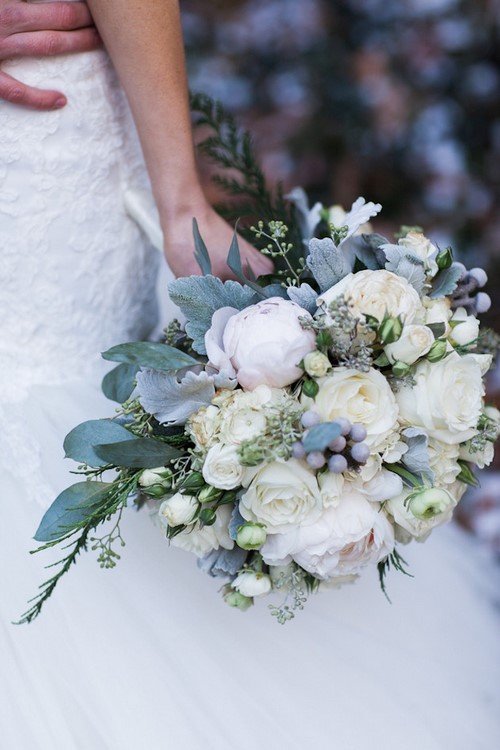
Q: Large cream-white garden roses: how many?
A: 4